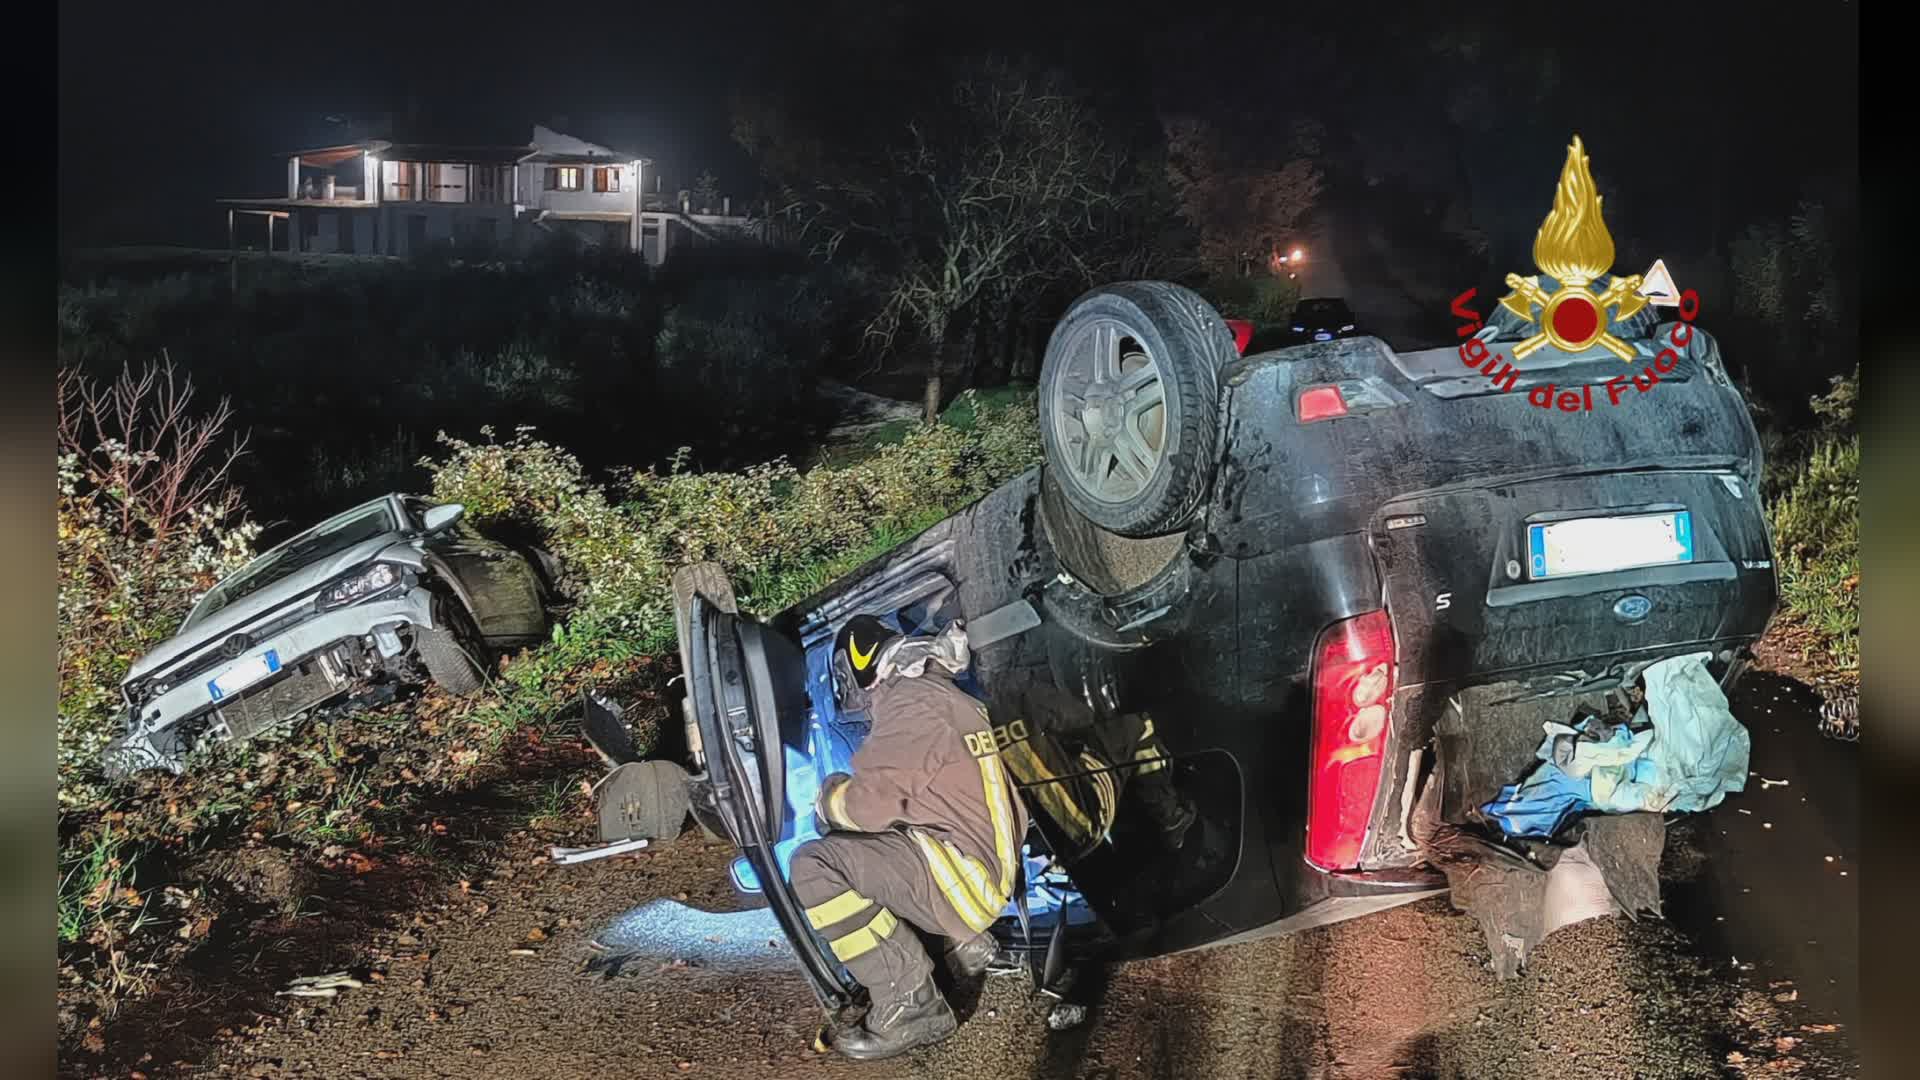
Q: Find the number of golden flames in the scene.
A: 1